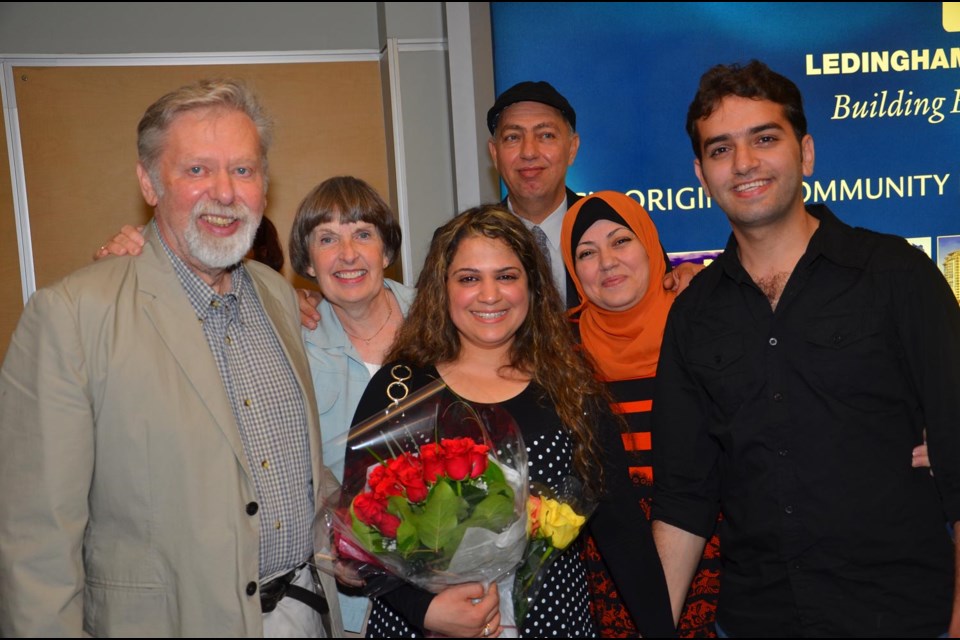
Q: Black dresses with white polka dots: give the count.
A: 1